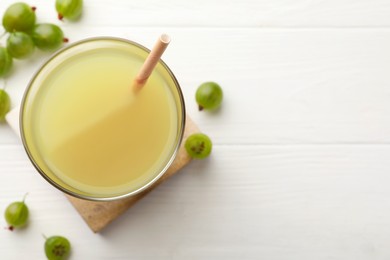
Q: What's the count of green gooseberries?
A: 10